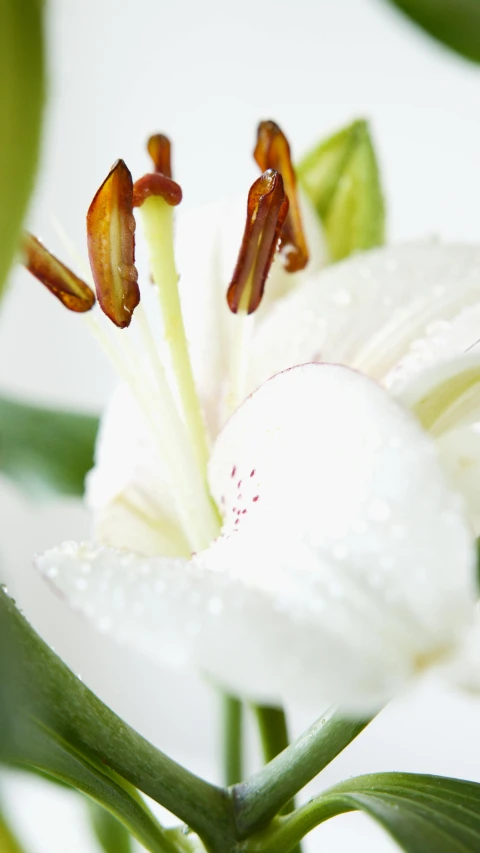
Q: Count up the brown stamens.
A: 5